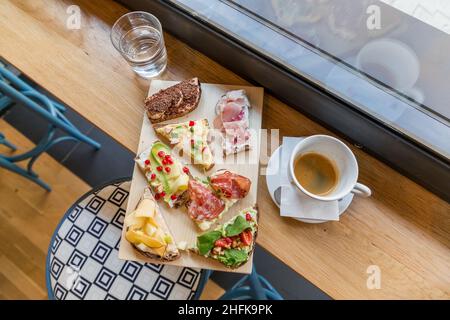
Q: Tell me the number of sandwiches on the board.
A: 7